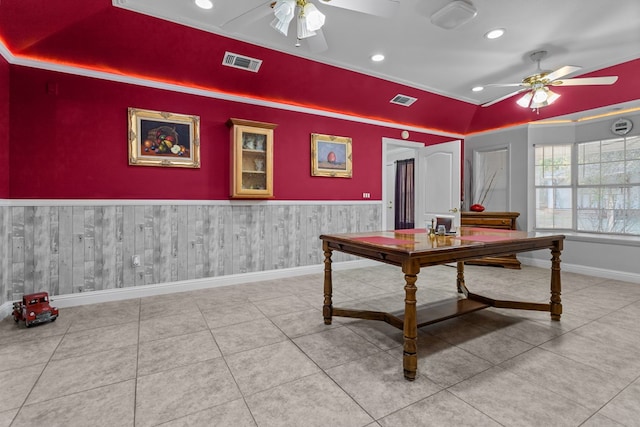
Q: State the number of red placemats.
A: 4